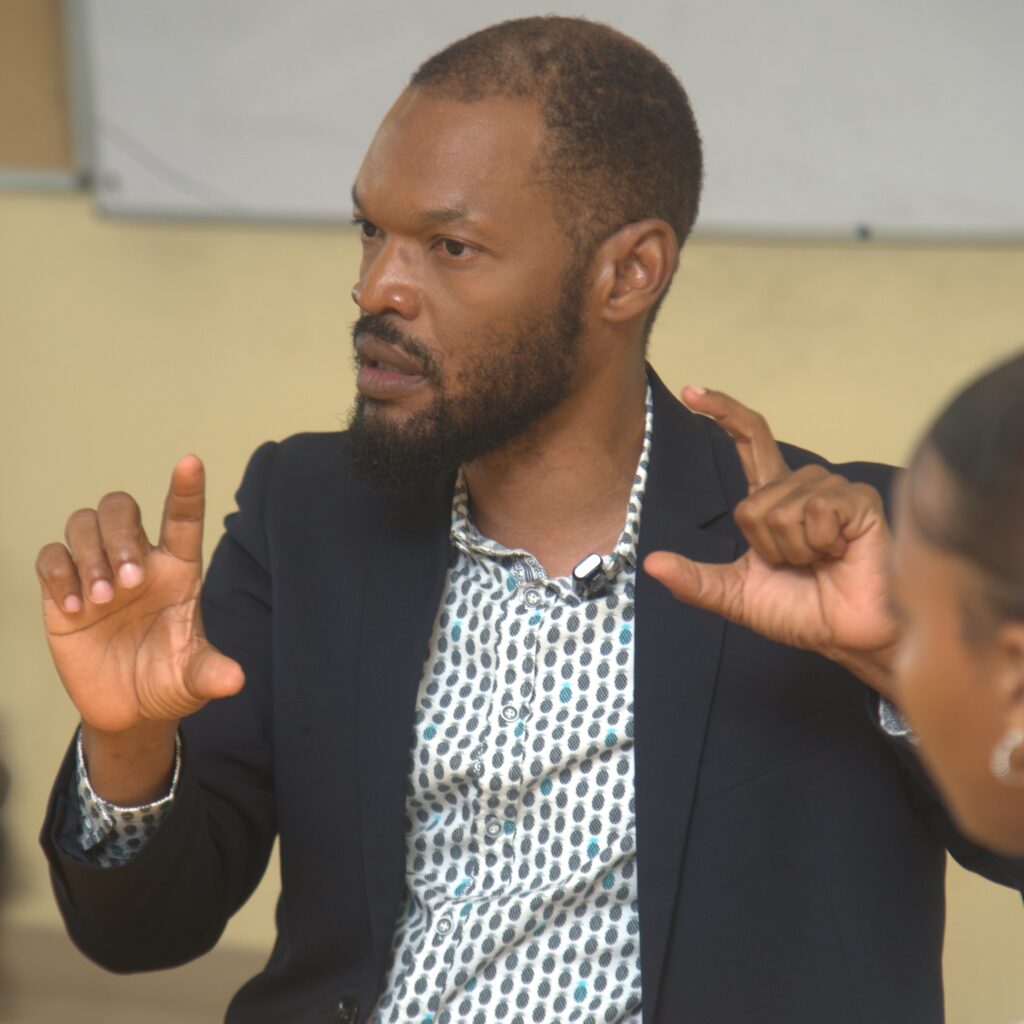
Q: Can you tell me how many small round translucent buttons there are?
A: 4